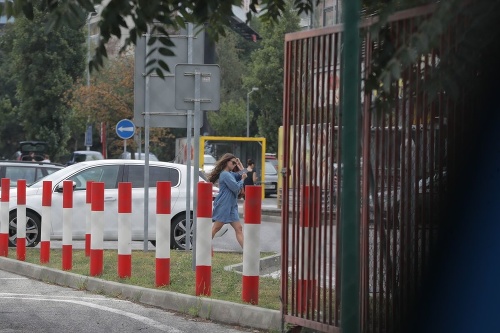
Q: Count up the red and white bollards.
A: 11